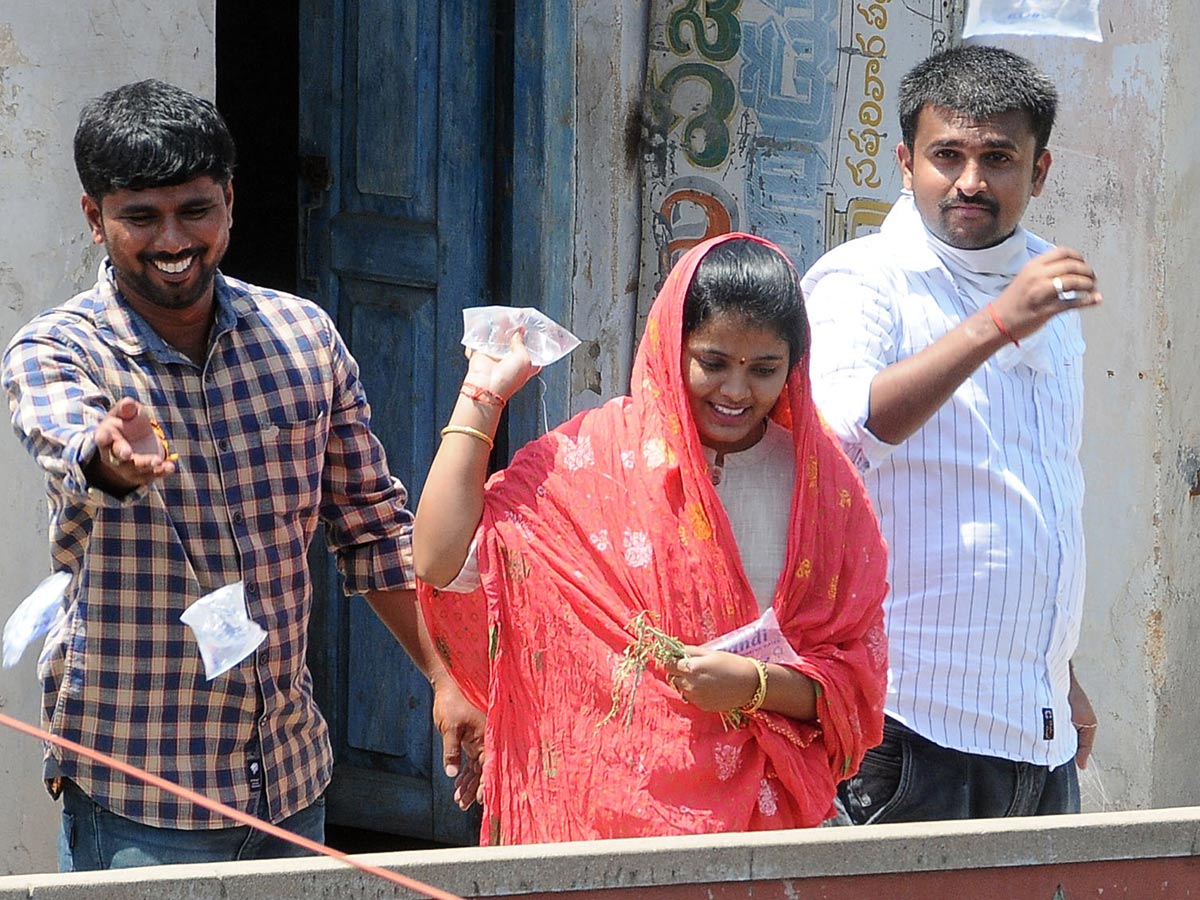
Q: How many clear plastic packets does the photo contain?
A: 5